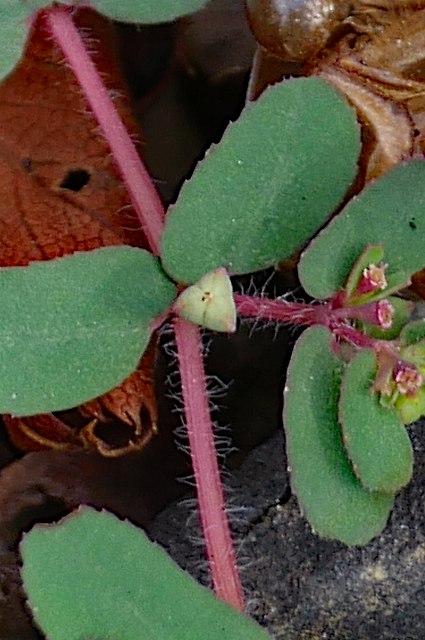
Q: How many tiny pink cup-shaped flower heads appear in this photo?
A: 3